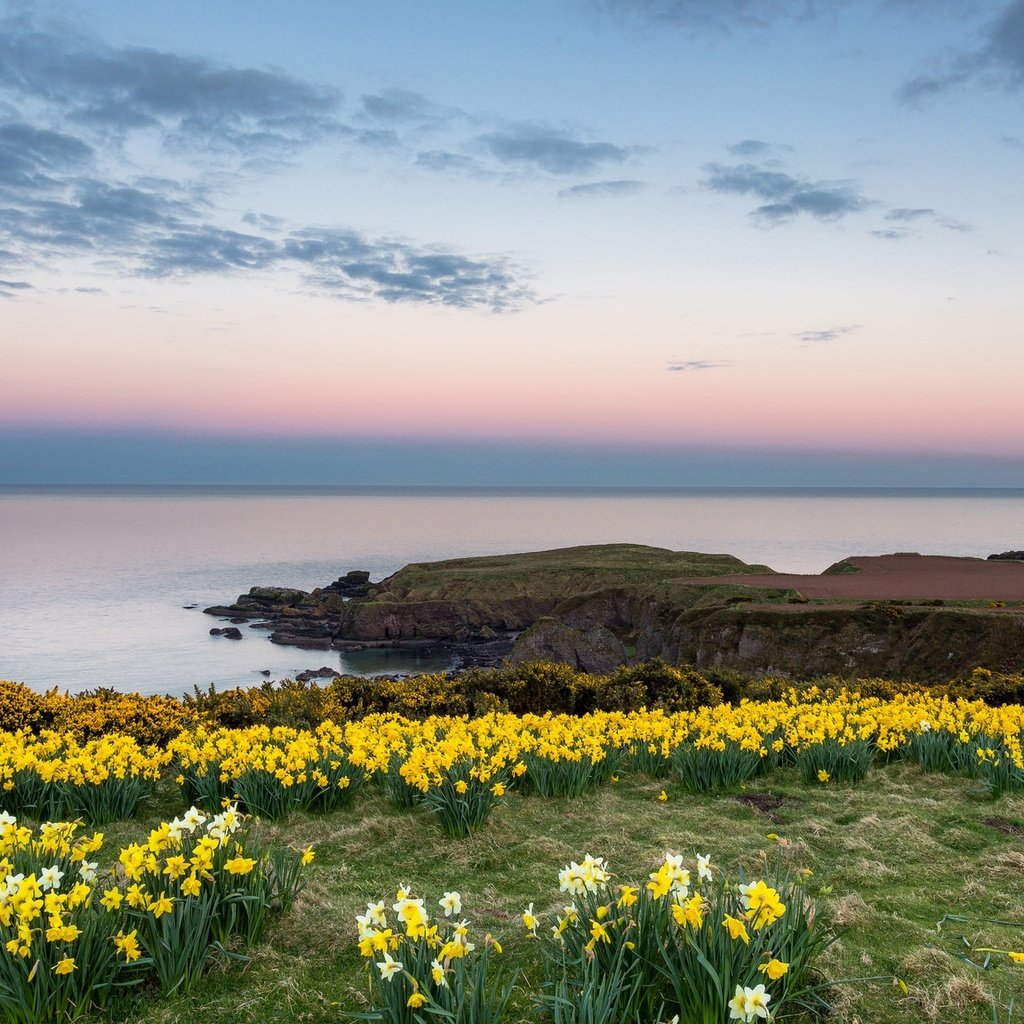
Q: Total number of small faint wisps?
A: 2